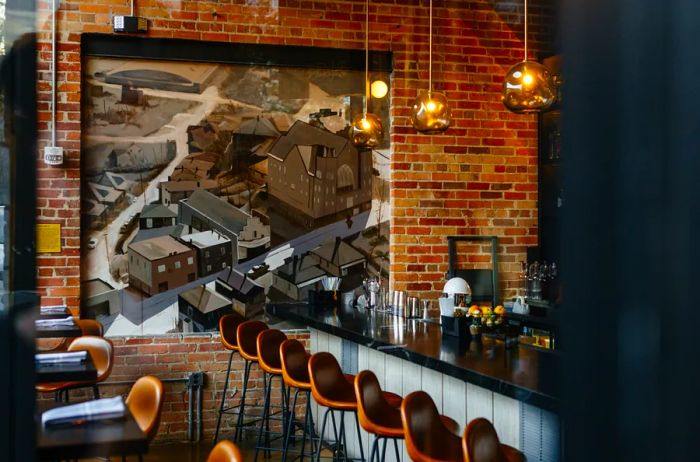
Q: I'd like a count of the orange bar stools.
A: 8